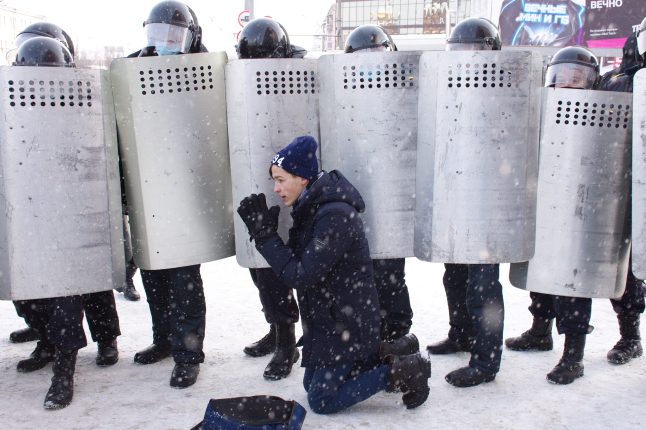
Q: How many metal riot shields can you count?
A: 7